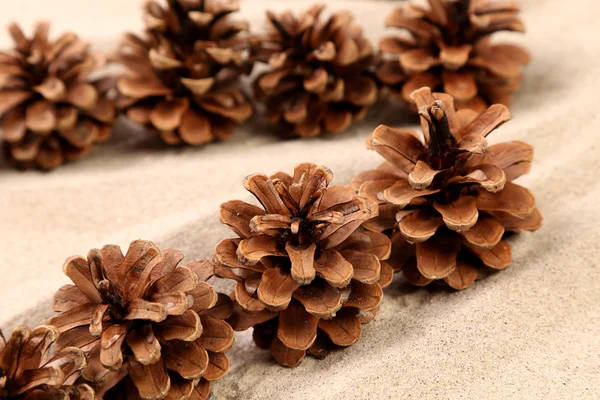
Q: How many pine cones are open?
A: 8